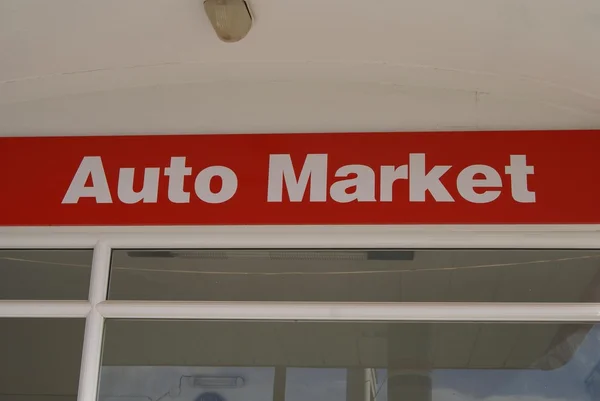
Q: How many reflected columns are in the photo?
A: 3